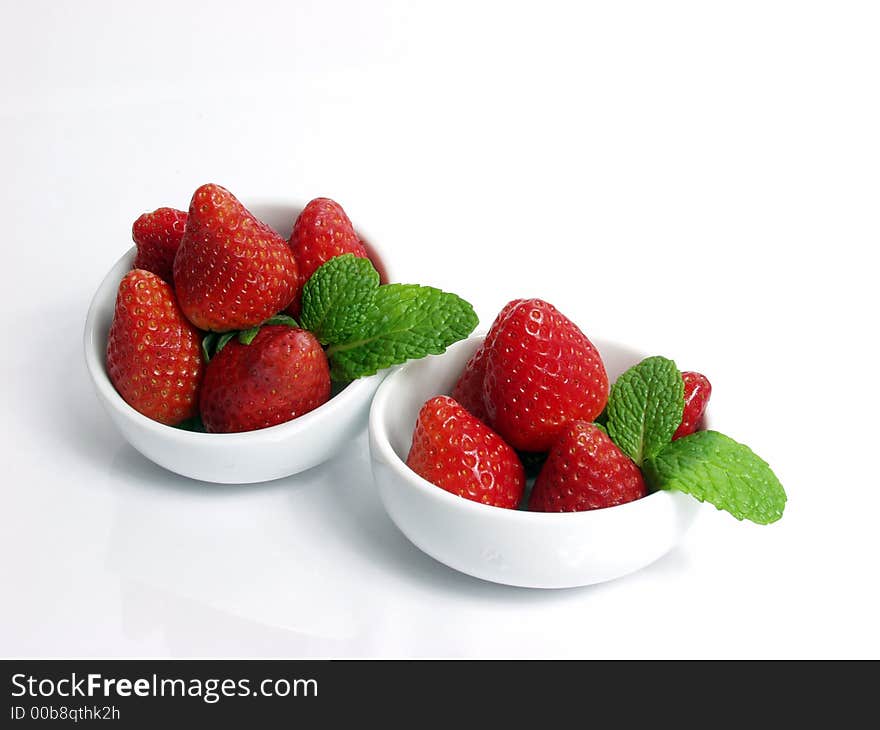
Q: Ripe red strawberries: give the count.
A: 10